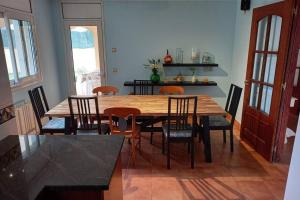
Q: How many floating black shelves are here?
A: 2